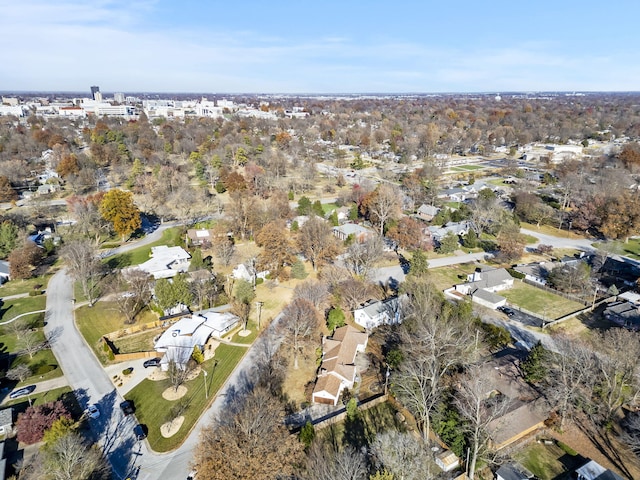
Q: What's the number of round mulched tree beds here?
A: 3